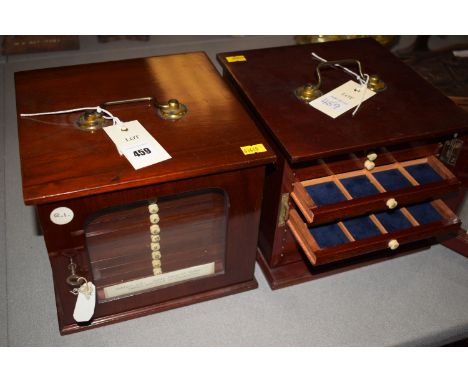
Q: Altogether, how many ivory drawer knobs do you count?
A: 12